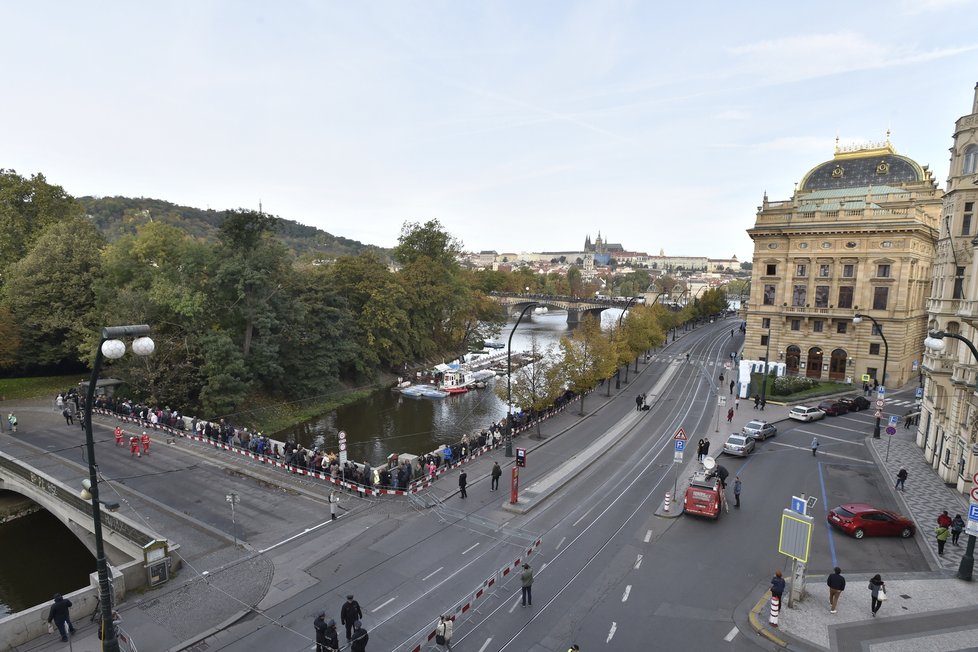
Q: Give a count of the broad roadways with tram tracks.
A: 1